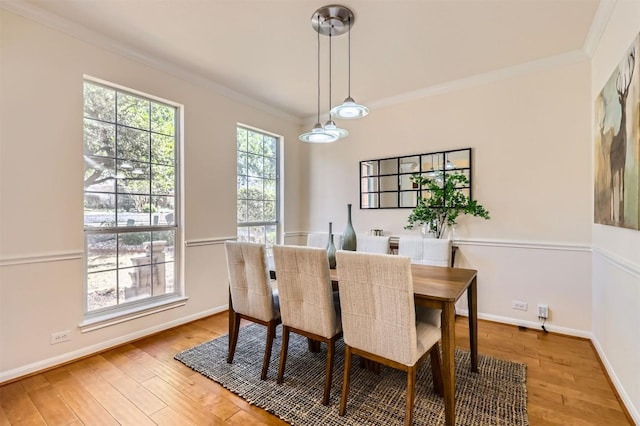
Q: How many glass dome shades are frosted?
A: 3